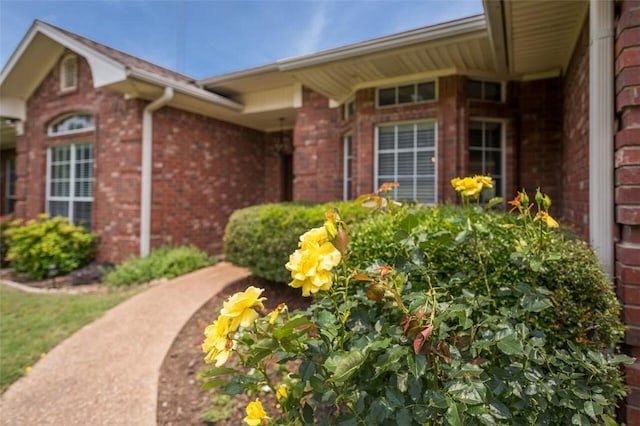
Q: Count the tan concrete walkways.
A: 1